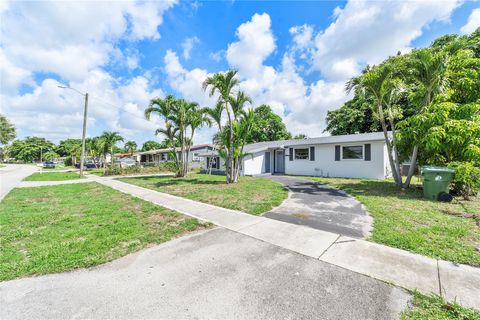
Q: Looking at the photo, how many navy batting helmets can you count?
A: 0